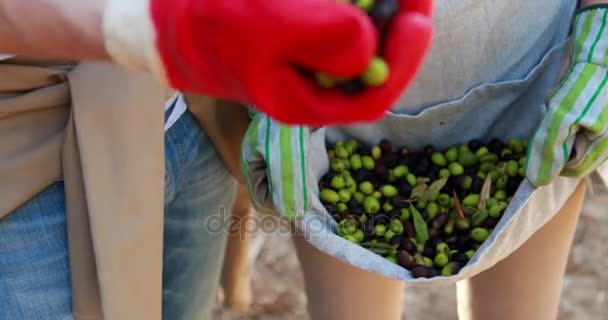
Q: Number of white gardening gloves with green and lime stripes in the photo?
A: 2